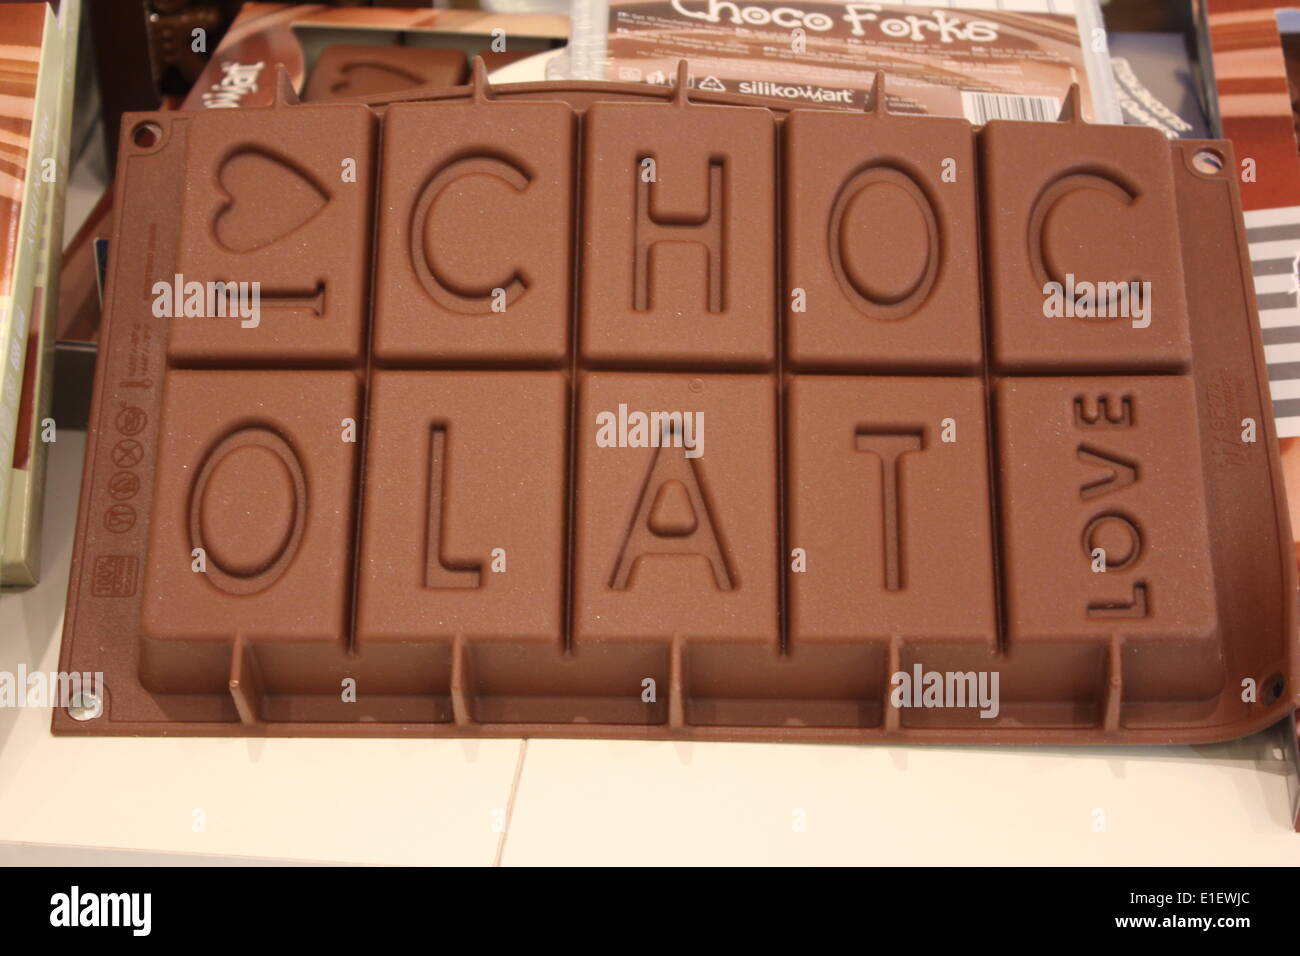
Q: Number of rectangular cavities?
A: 10